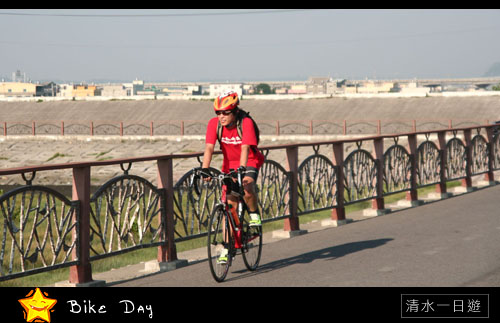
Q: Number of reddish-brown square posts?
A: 9